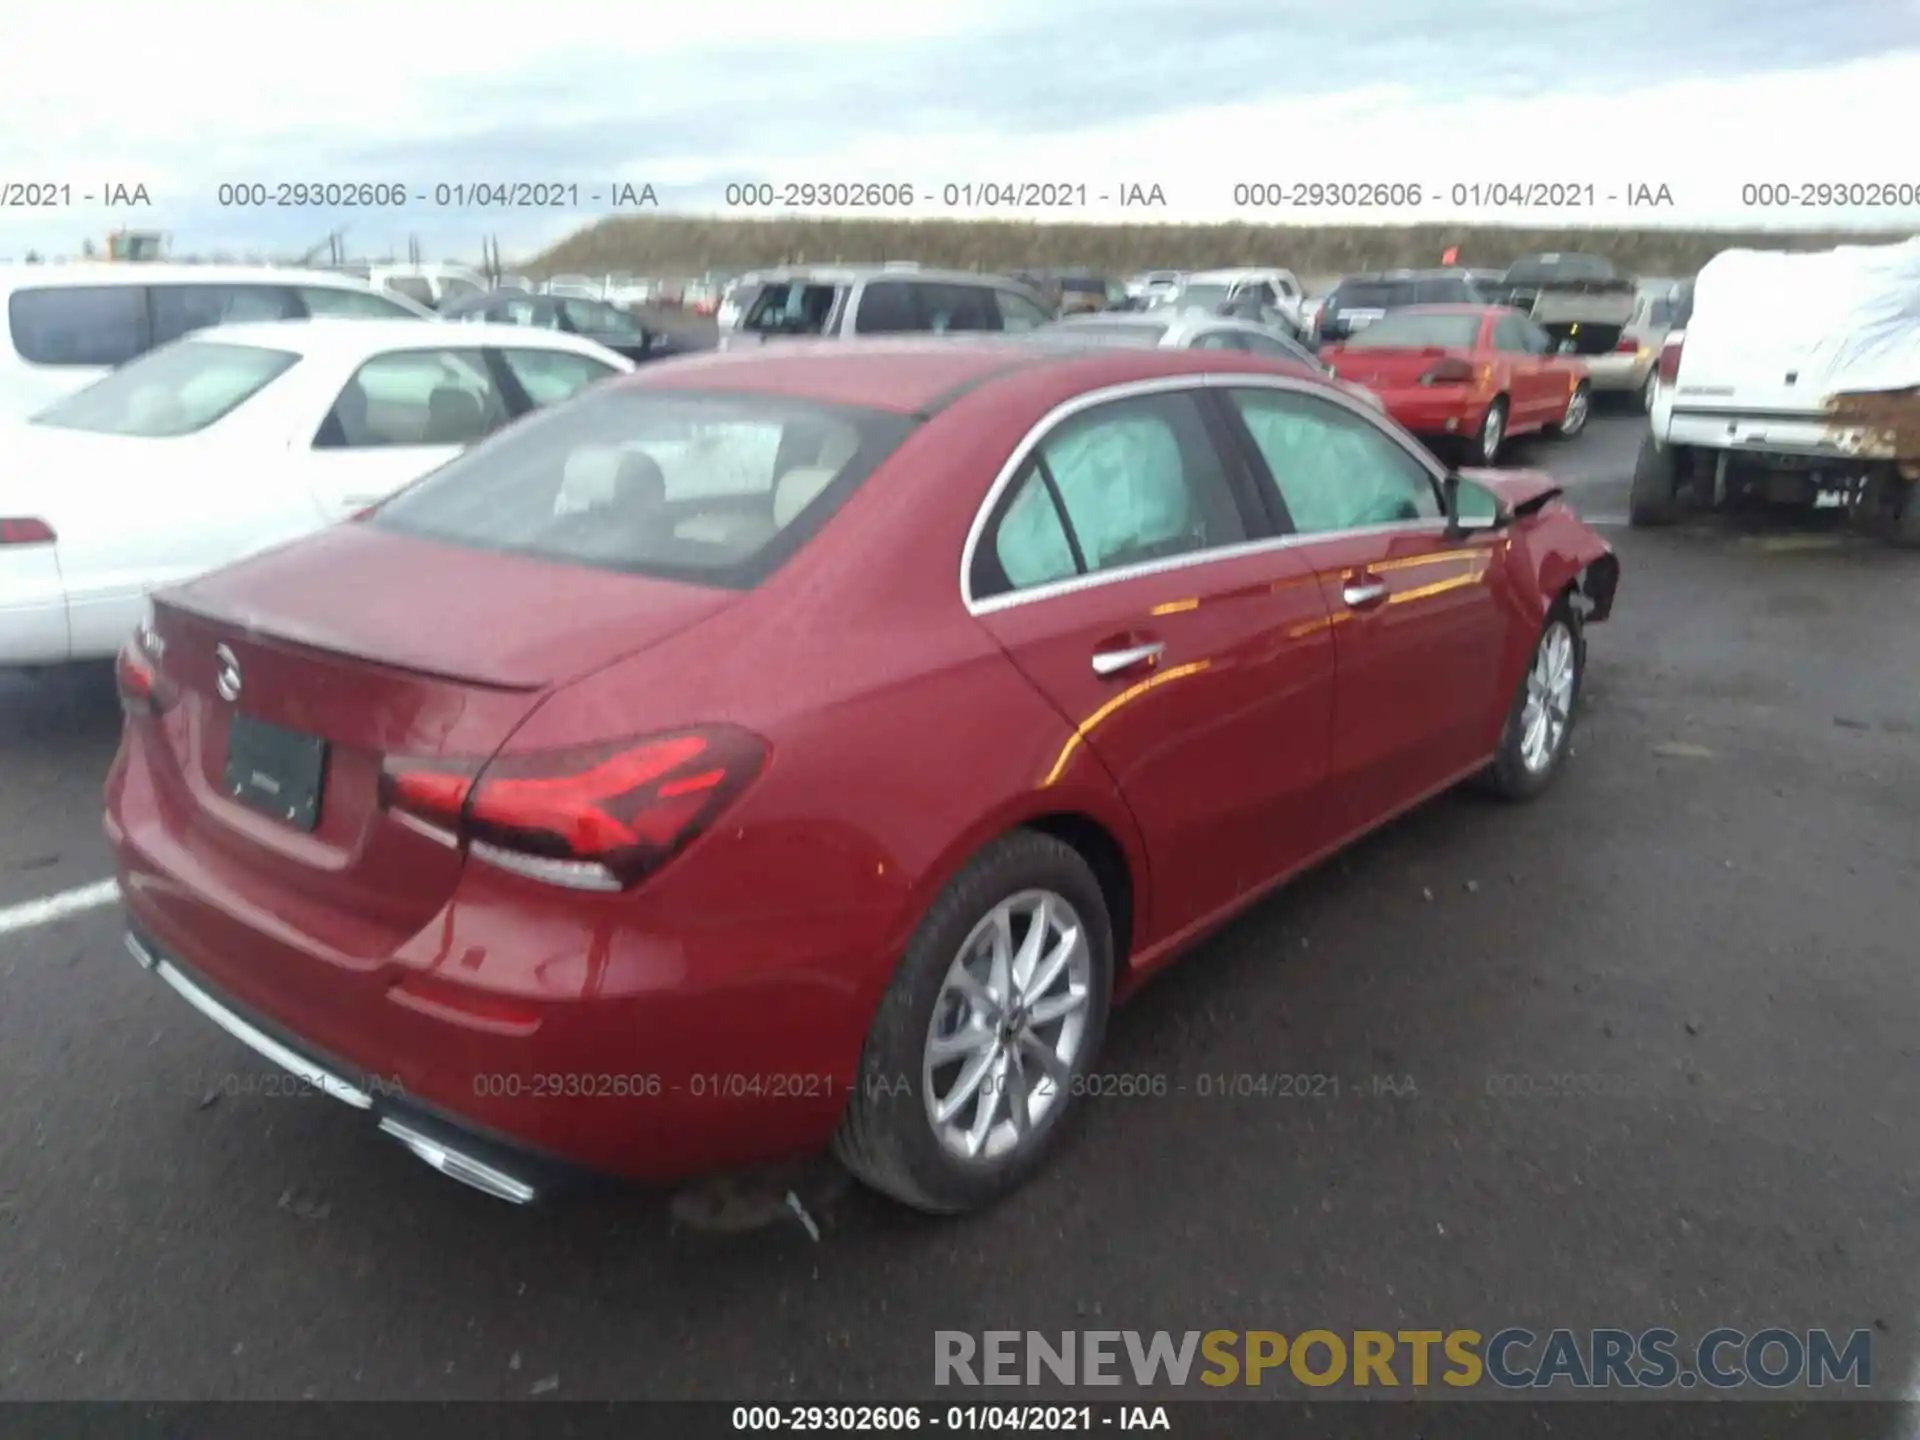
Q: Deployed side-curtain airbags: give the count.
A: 2